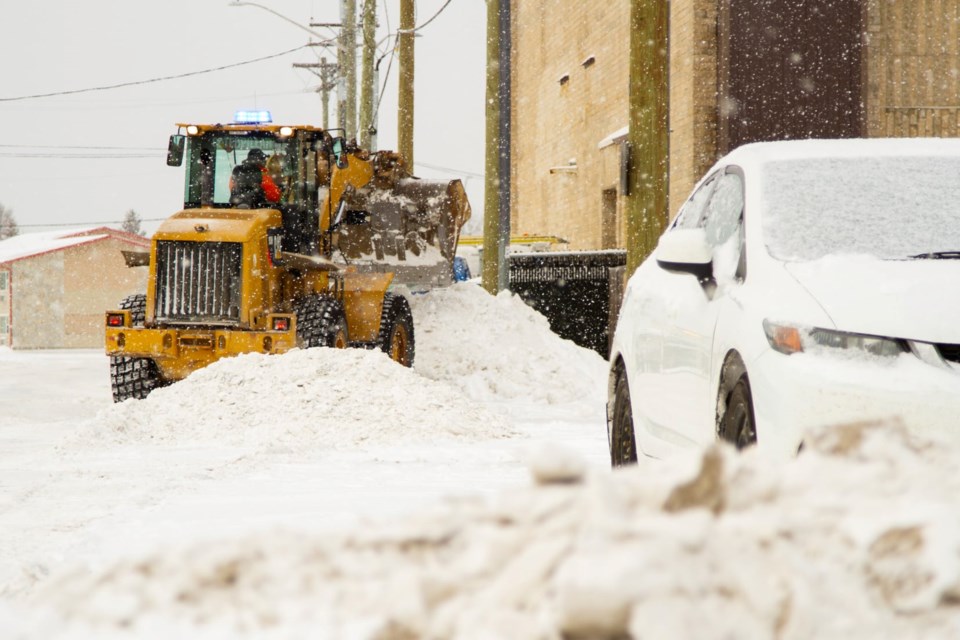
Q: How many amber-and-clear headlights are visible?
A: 1